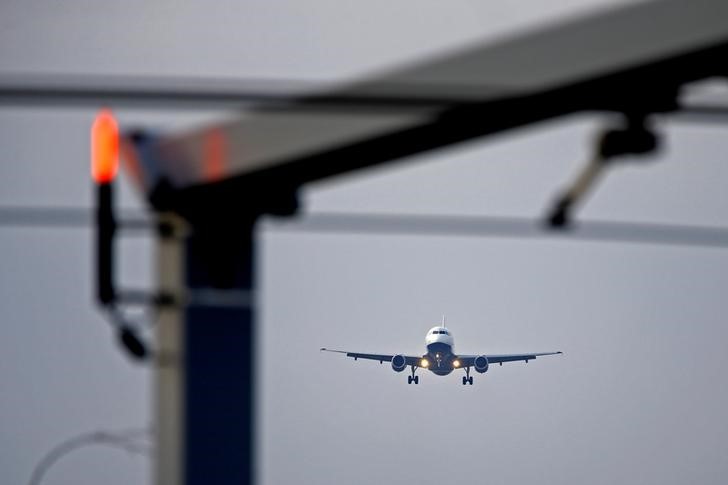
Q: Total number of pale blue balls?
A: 0